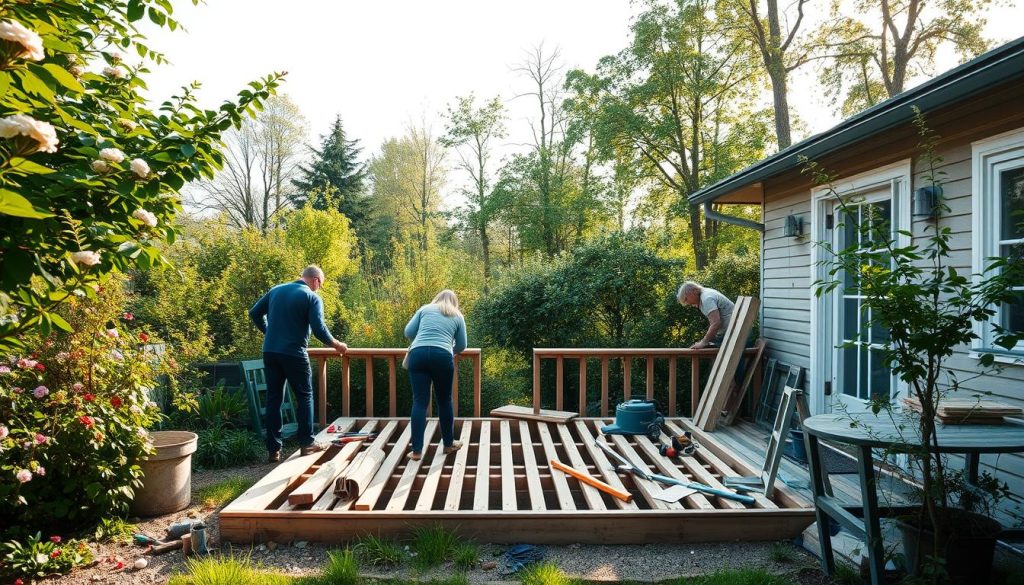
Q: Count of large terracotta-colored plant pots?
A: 1